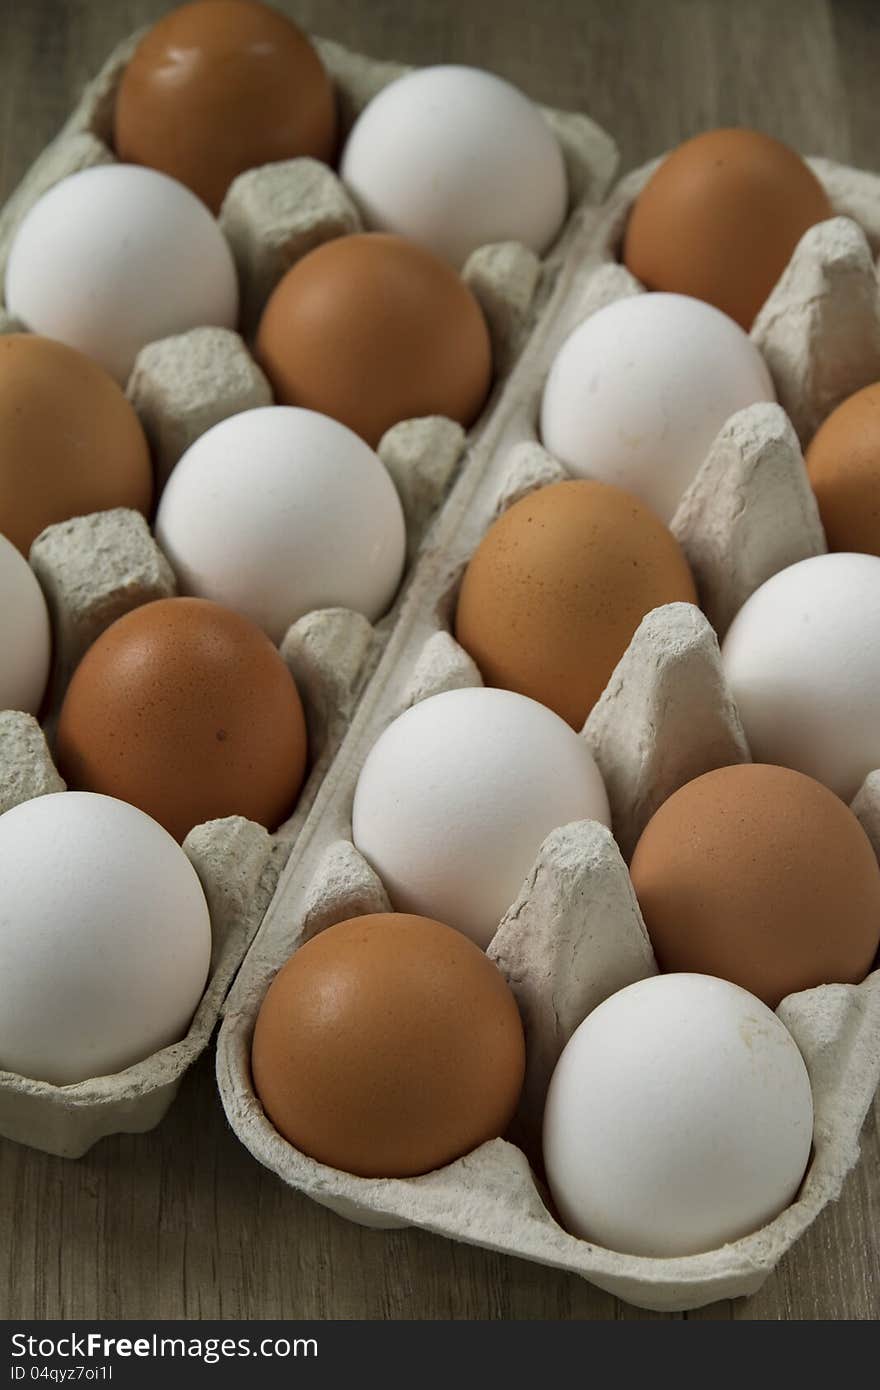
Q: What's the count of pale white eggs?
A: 9